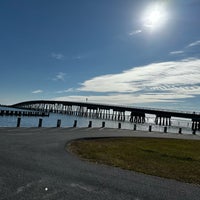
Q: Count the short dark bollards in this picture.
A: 12